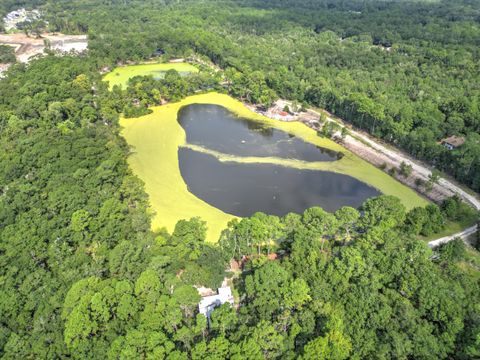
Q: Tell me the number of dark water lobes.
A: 2